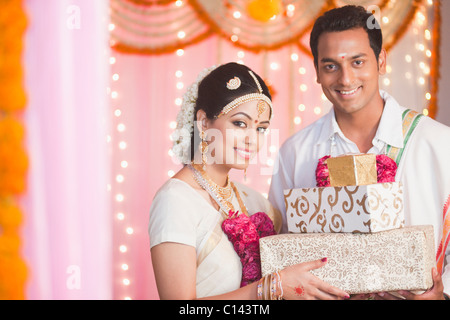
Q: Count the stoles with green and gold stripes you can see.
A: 1